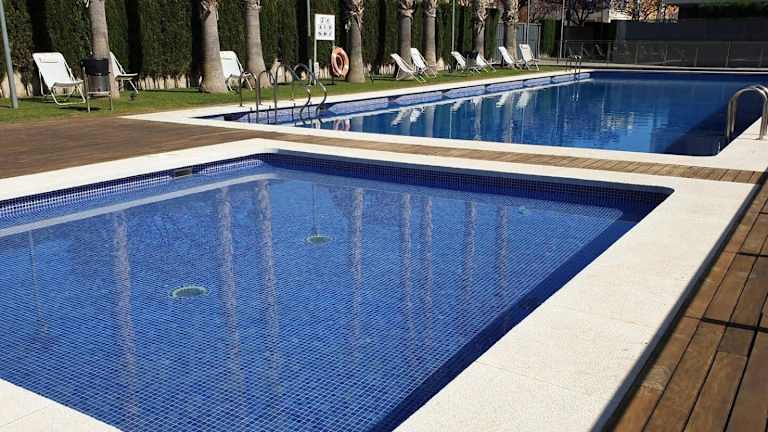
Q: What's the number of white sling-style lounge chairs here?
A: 9